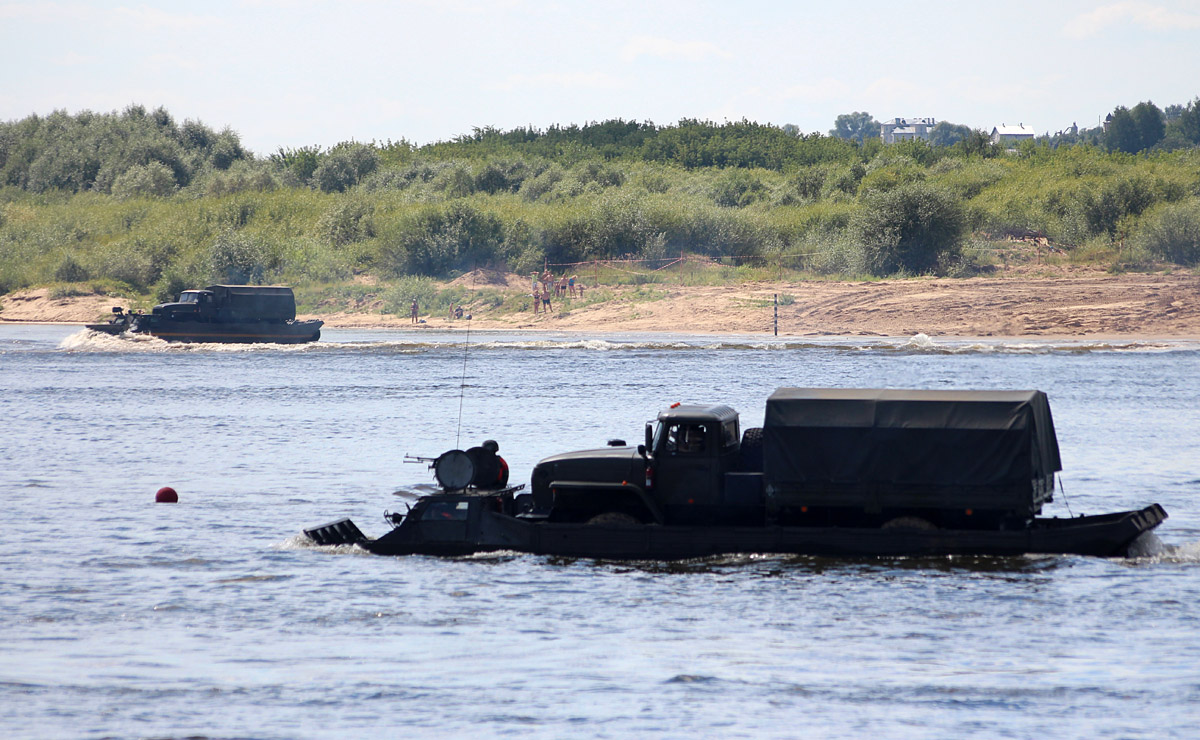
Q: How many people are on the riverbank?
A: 12